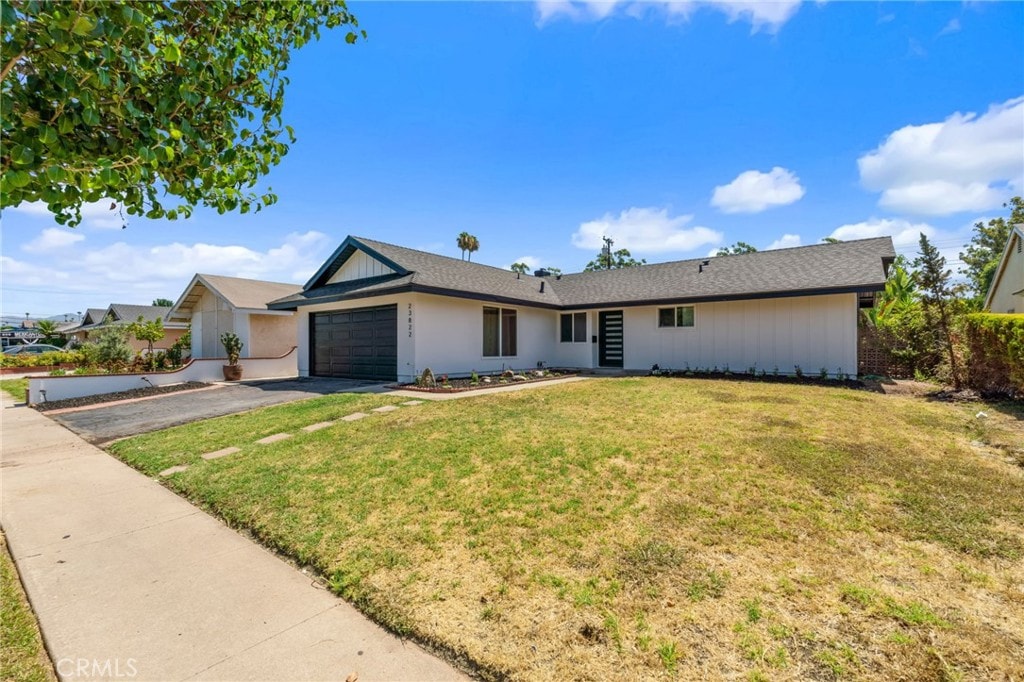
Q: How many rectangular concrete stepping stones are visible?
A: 7